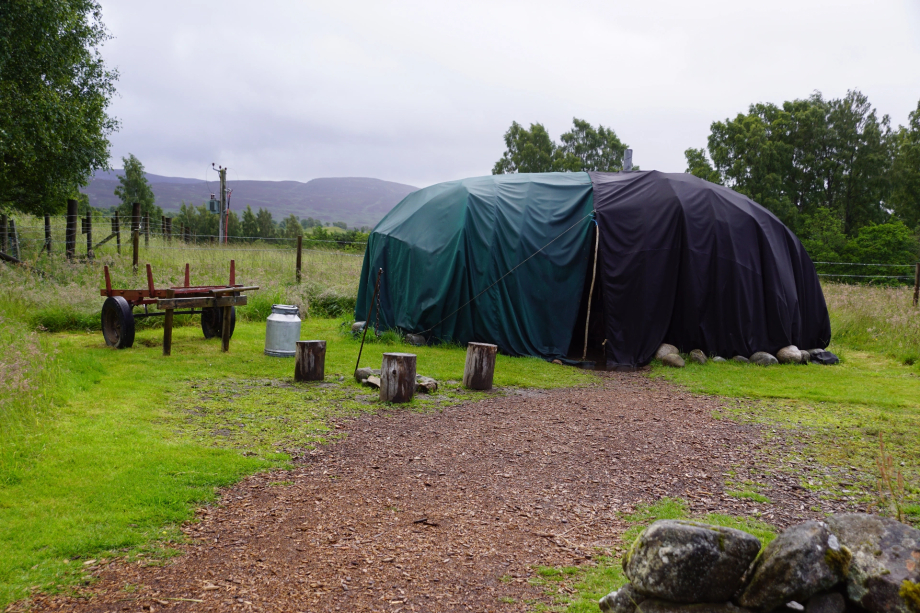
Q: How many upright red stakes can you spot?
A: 4